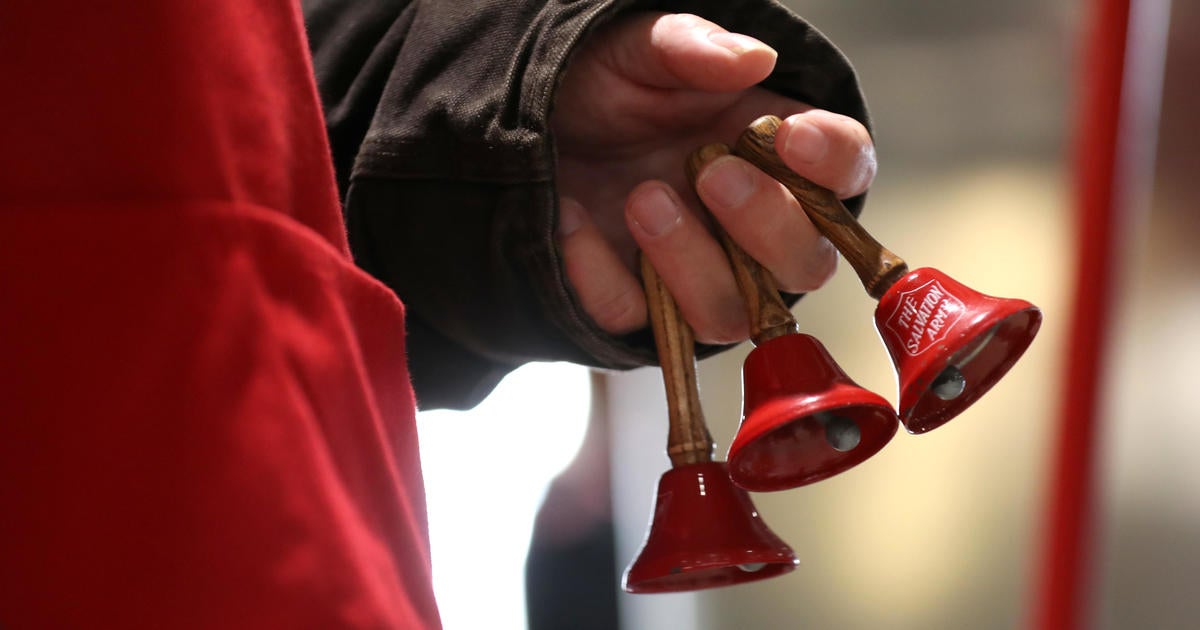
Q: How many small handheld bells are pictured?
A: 3